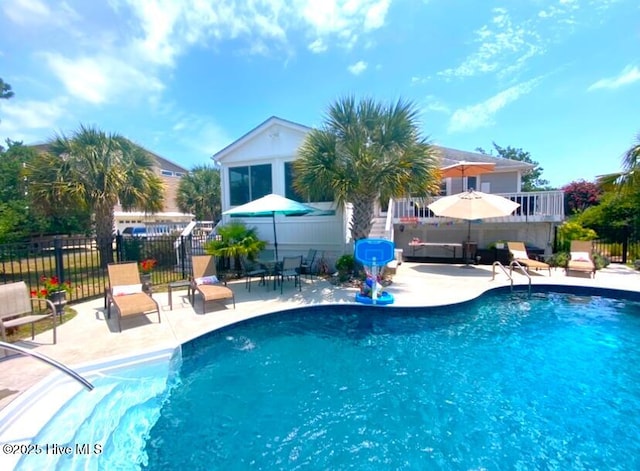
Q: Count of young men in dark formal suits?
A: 0